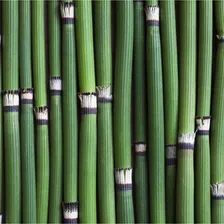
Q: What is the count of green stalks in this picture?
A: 14